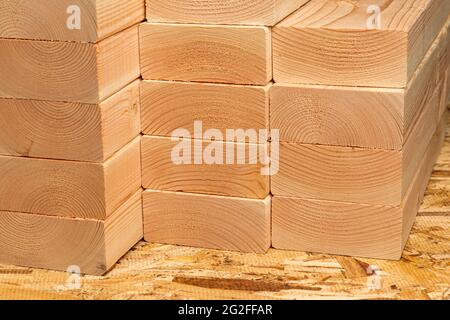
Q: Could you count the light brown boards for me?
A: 14